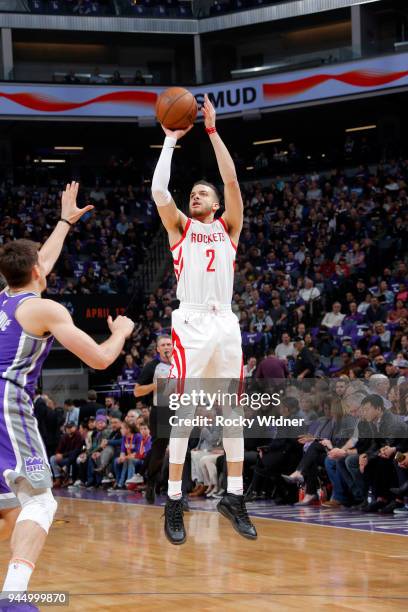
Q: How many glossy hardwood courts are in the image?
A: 1